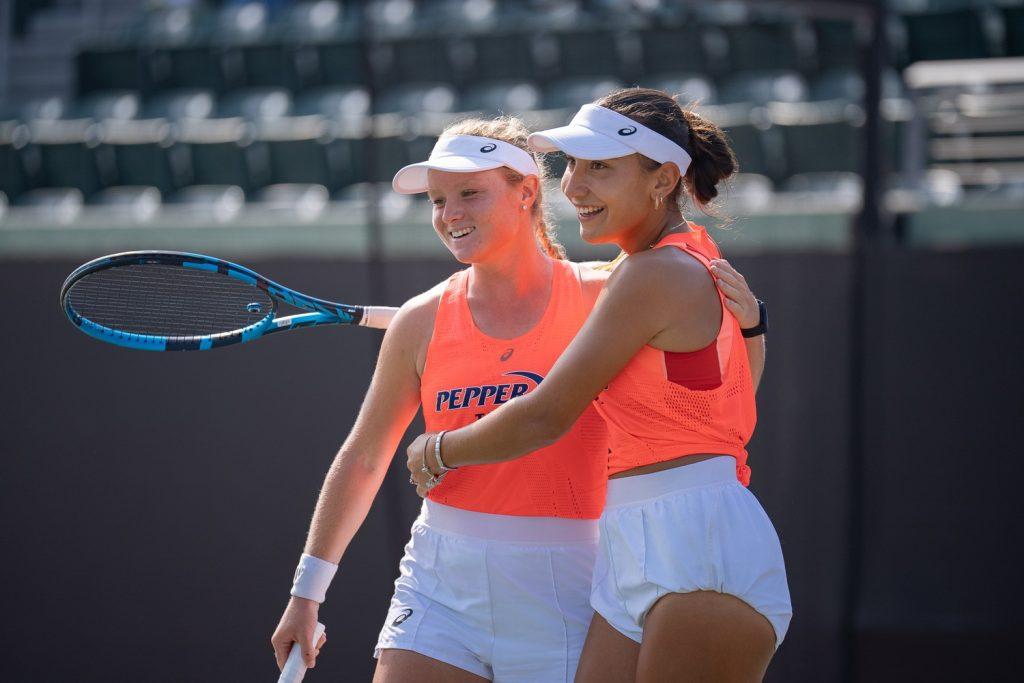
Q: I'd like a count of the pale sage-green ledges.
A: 1